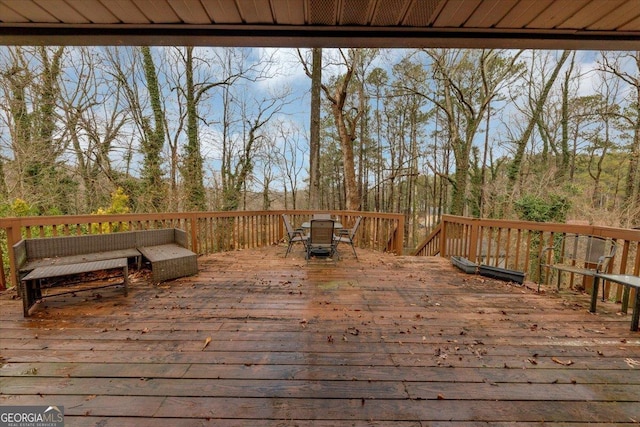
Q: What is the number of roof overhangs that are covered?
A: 1